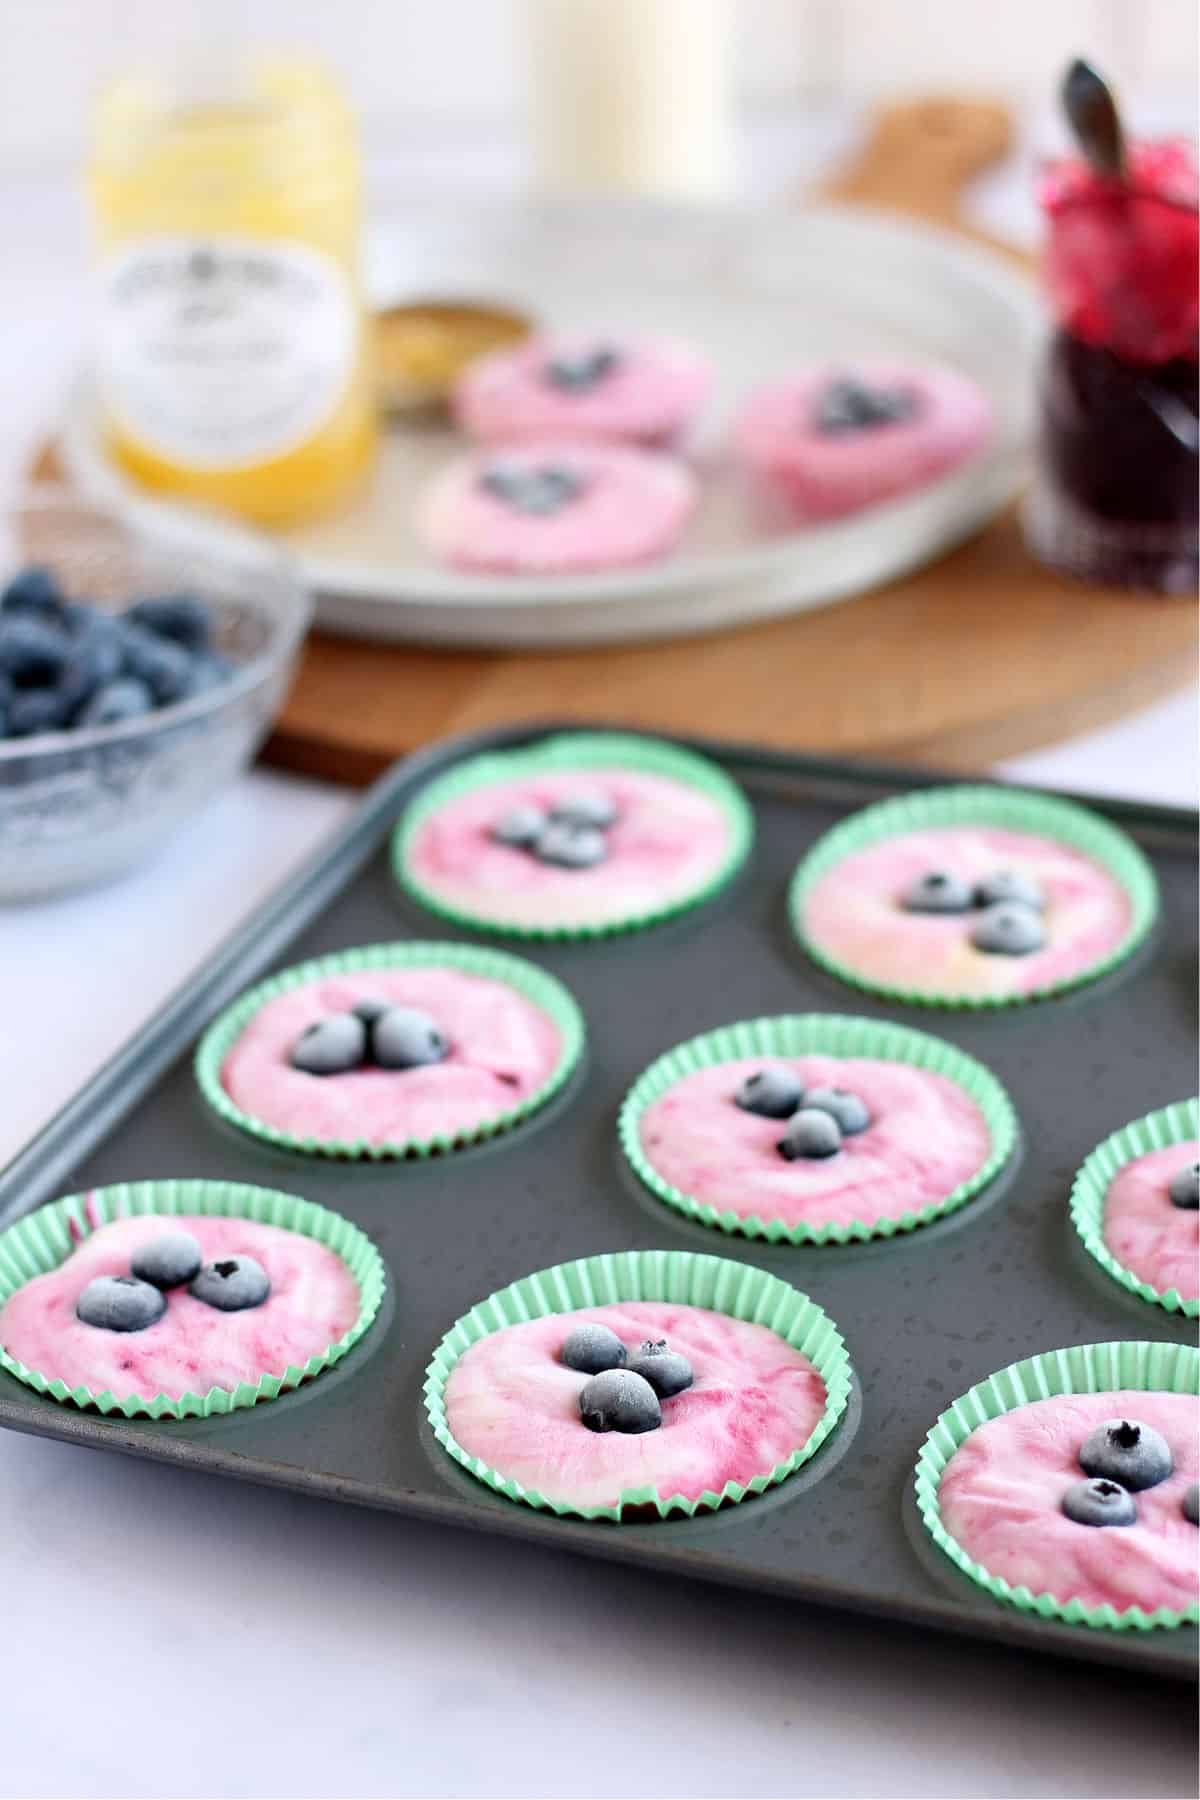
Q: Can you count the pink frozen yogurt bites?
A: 11